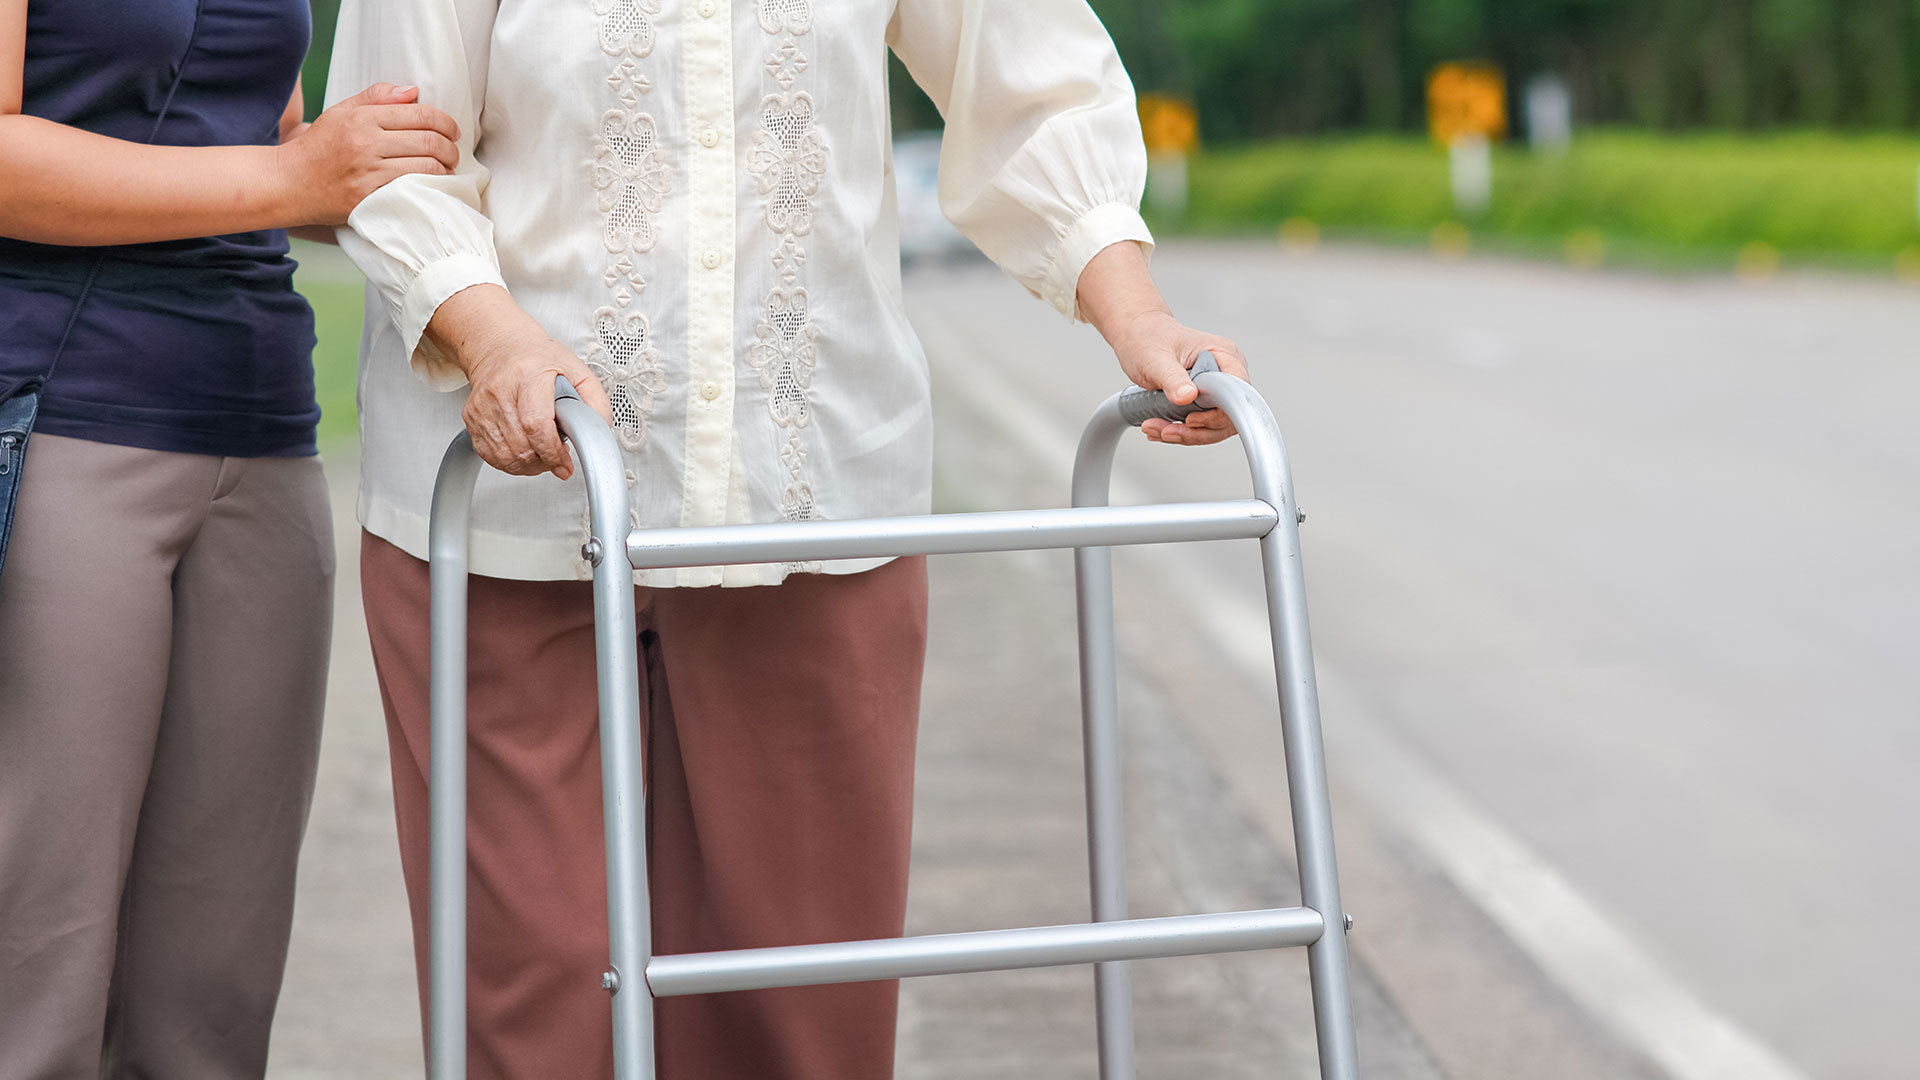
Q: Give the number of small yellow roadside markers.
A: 5